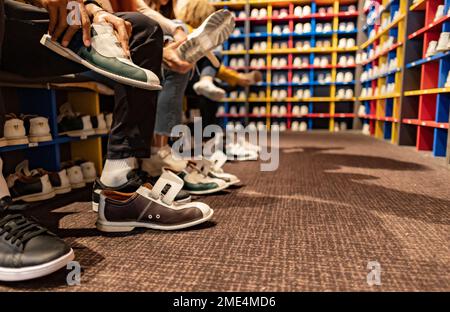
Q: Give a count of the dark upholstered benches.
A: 1